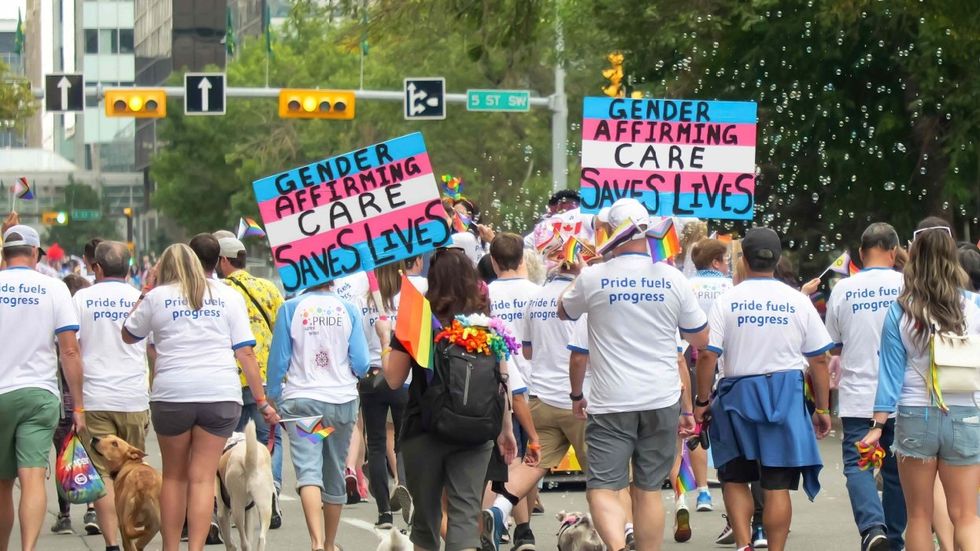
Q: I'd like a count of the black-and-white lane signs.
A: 3